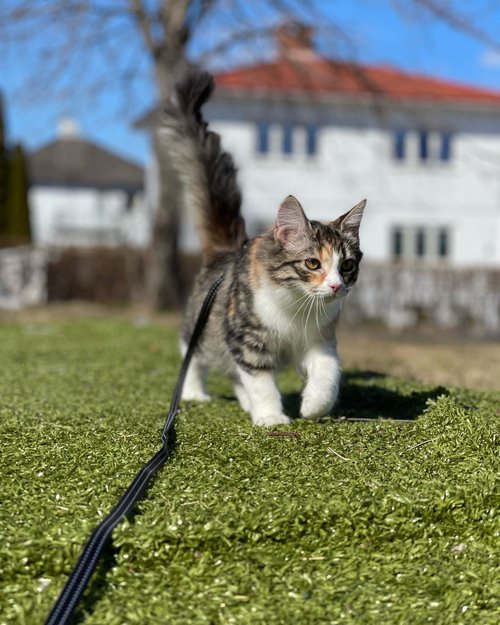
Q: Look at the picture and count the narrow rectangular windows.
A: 9